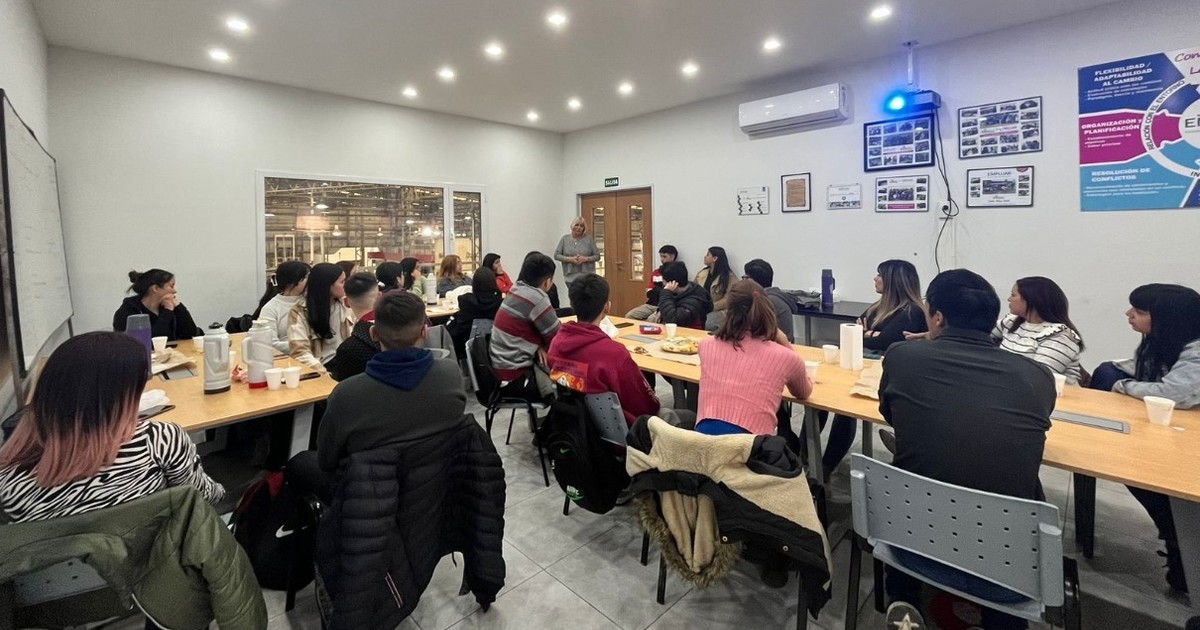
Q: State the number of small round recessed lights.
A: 12